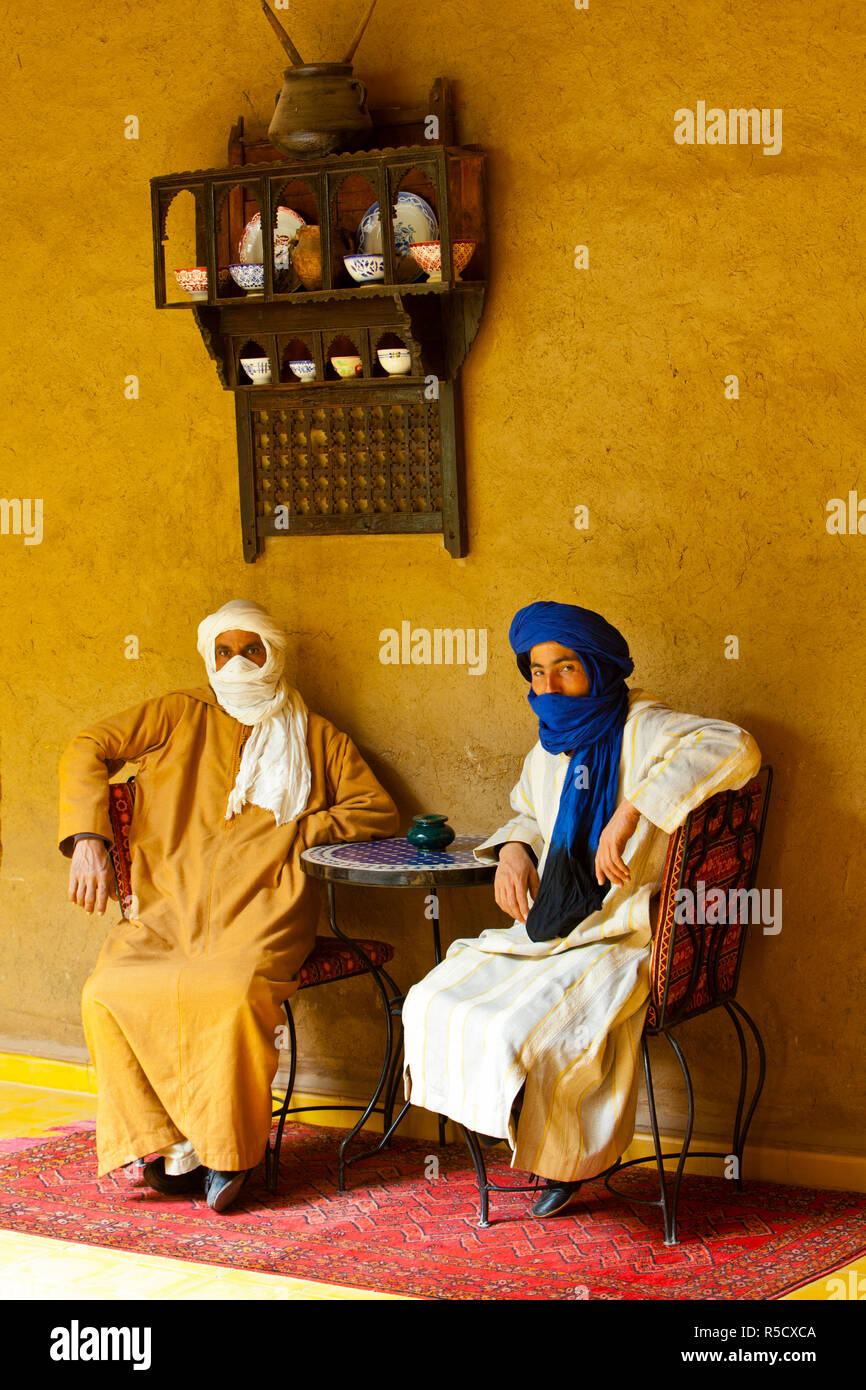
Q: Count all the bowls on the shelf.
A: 8